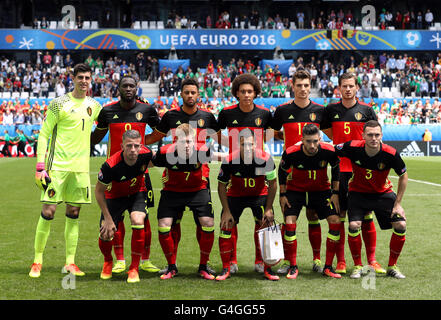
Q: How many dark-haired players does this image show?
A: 10